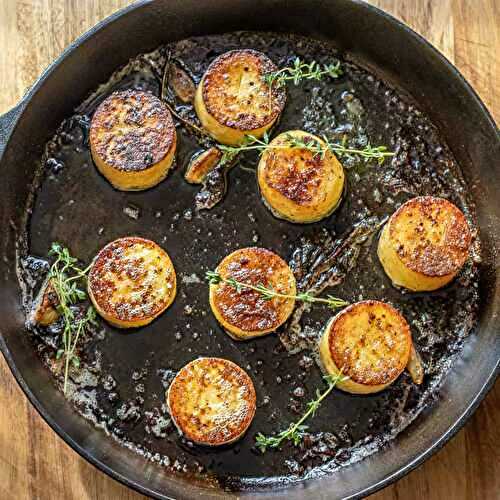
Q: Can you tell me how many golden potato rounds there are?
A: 8